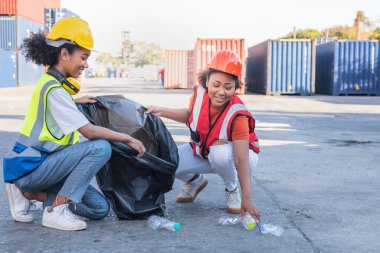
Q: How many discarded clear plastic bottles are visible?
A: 4